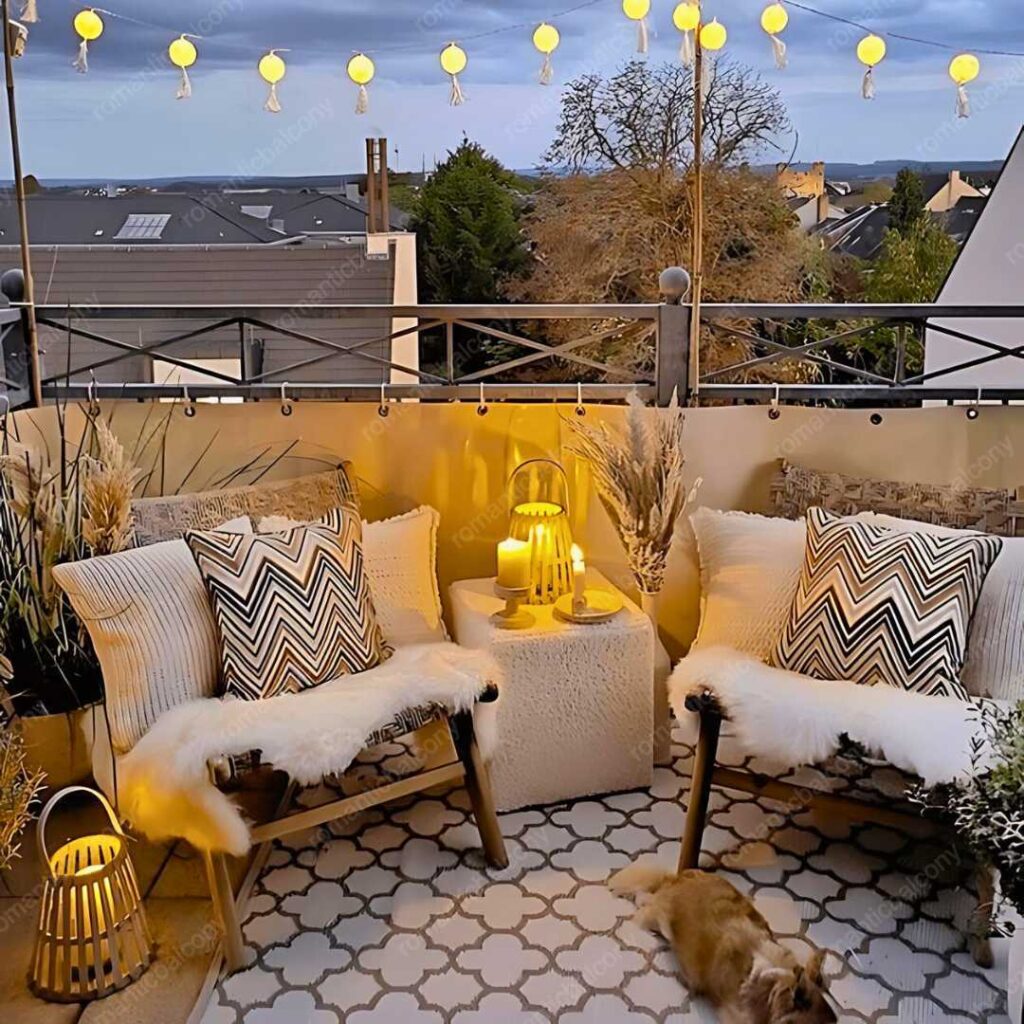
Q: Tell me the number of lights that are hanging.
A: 12